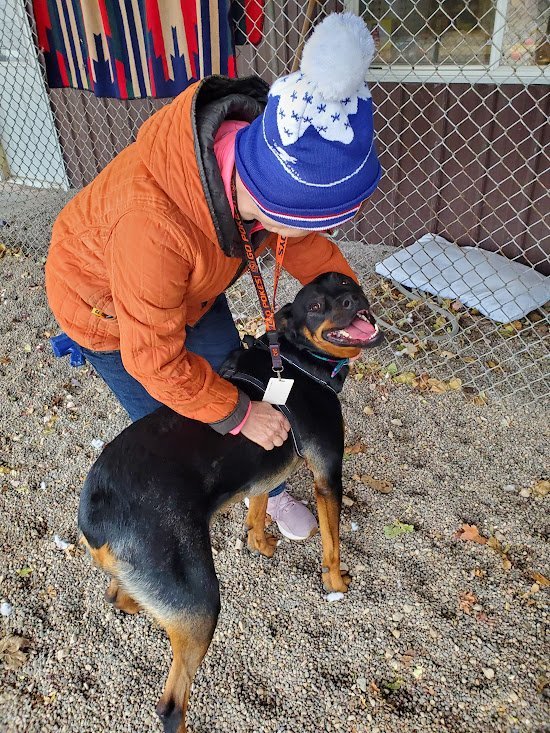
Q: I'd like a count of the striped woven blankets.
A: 1